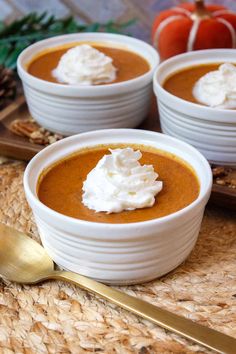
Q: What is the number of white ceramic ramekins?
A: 3